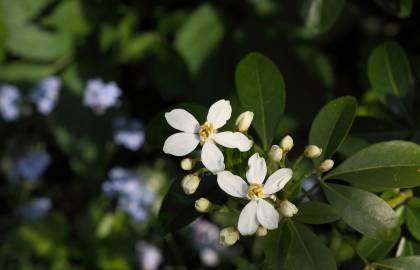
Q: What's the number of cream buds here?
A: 11